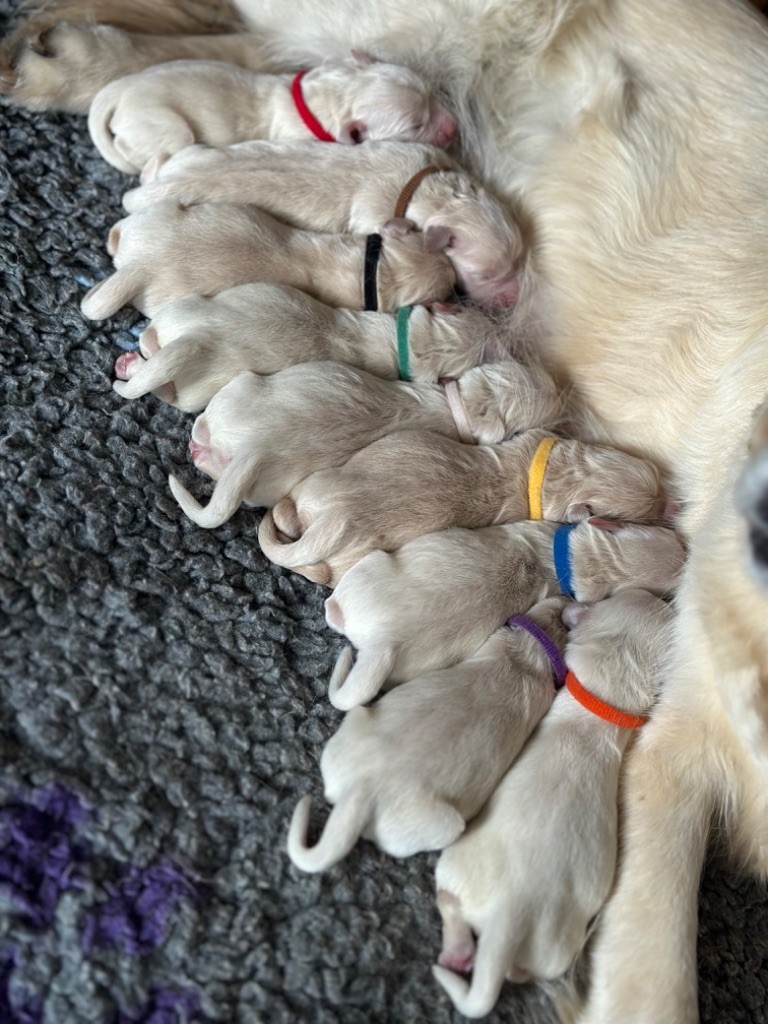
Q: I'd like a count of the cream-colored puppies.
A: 9